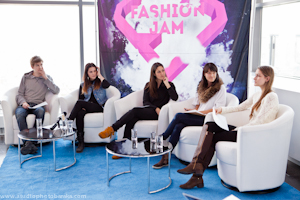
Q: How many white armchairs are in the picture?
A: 5